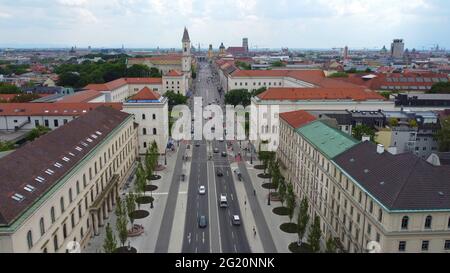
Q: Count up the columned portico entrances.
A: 1